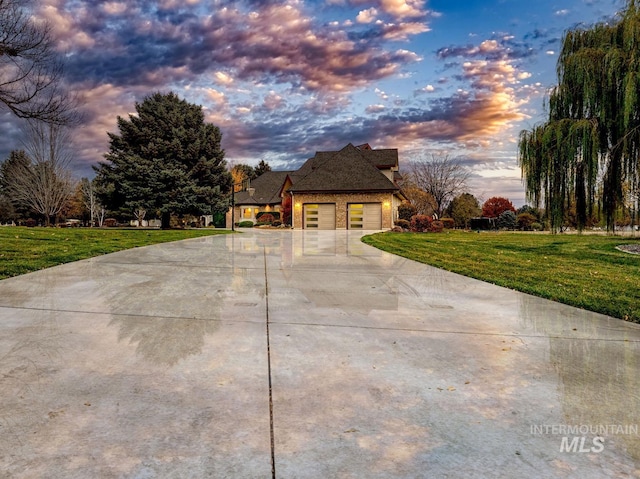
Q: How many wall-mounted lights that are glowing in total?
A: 2